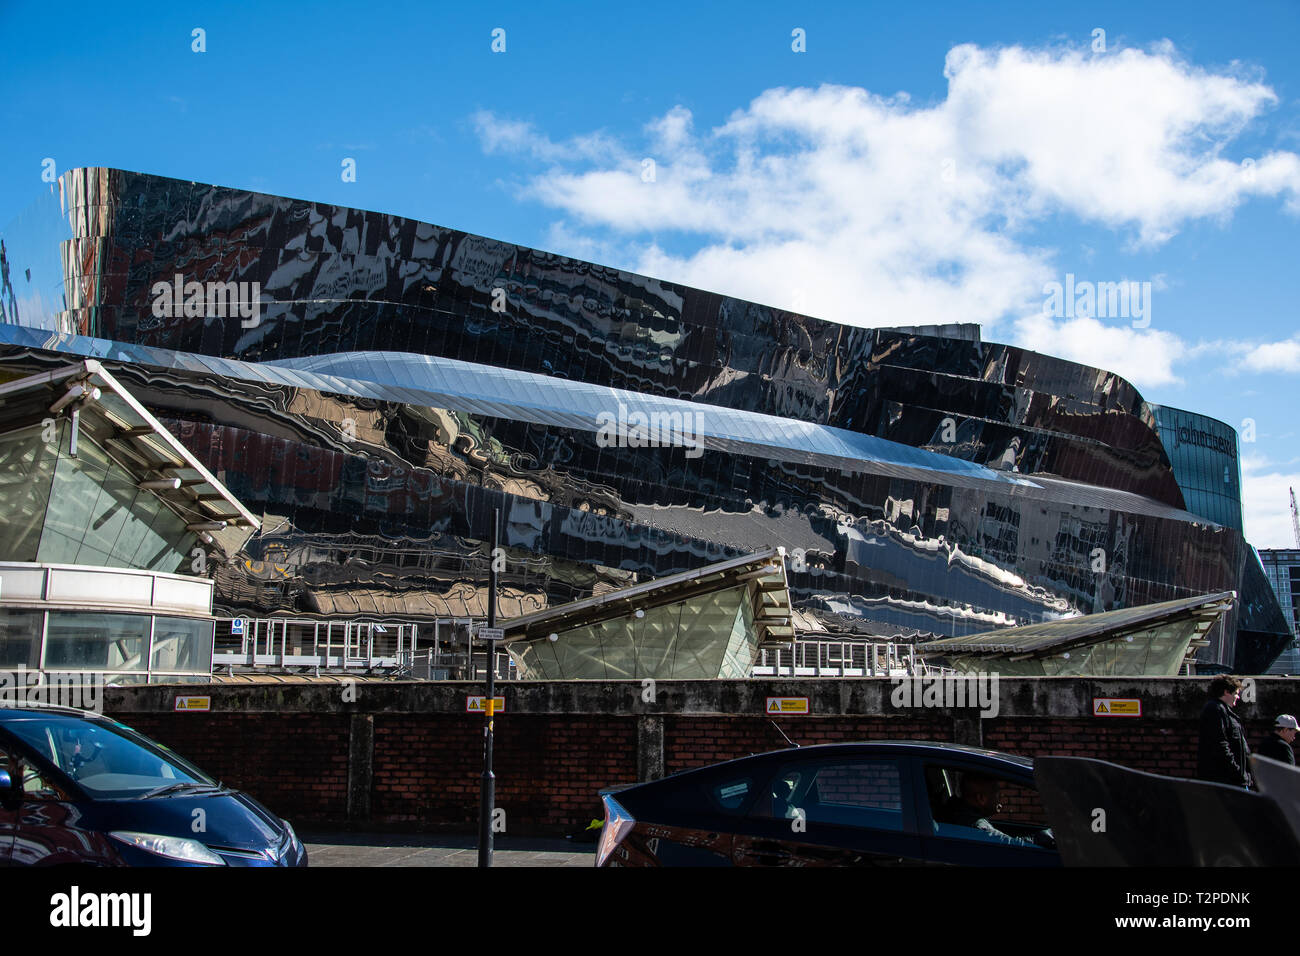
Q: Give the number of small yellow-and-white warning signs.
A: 4